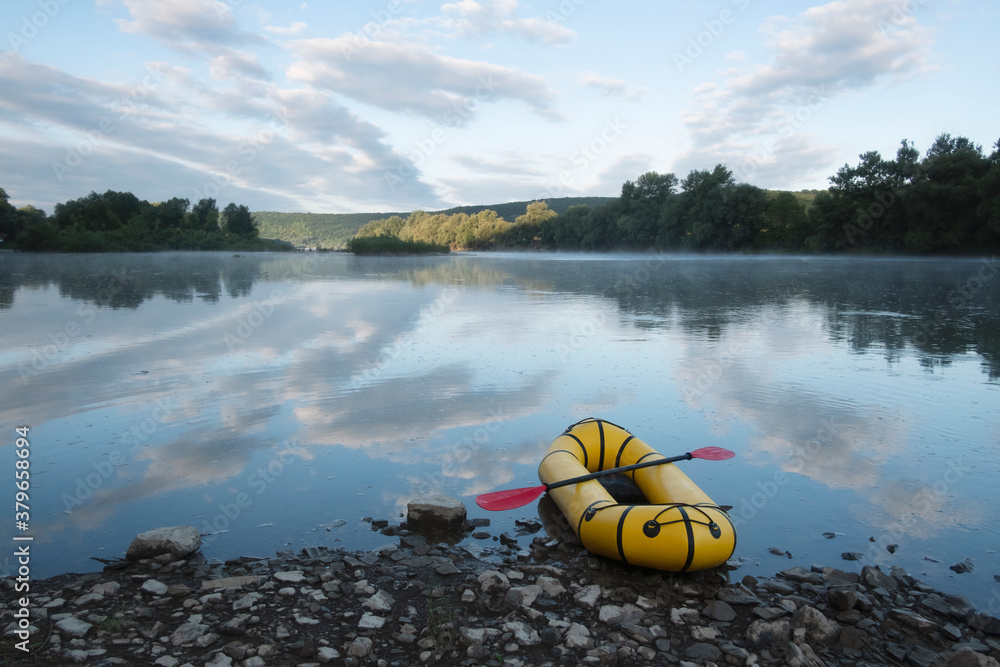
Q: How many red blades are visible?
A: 2